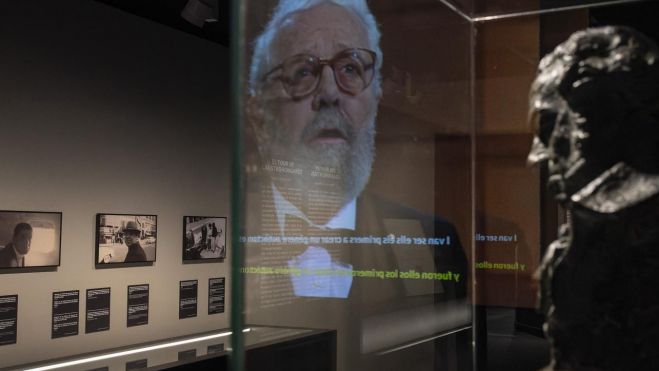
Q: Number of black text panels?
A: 6